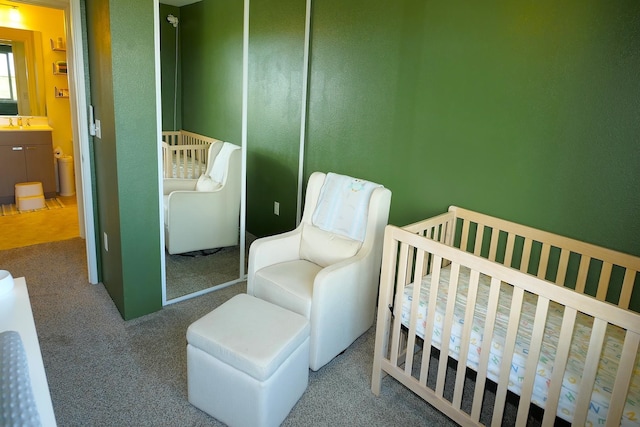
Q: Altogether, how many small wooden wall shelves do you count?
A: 3